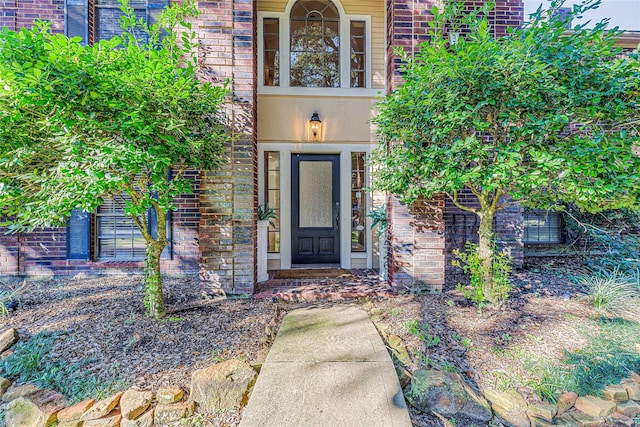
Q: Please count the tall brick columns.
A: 2